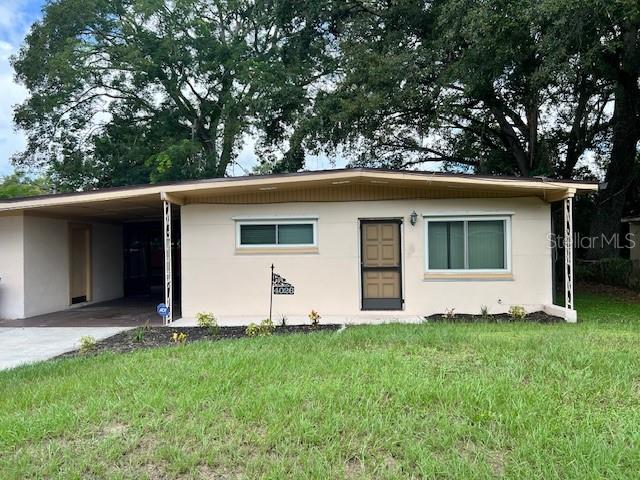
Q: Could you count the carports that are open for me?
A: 1